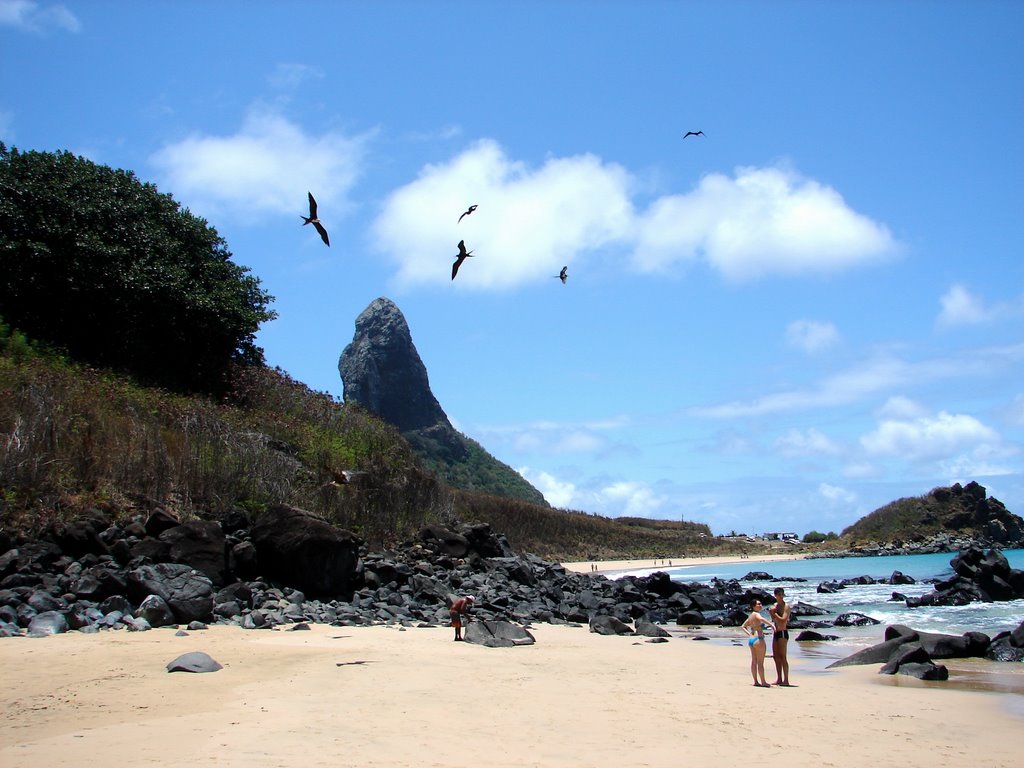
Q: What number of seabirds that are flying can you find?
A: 5